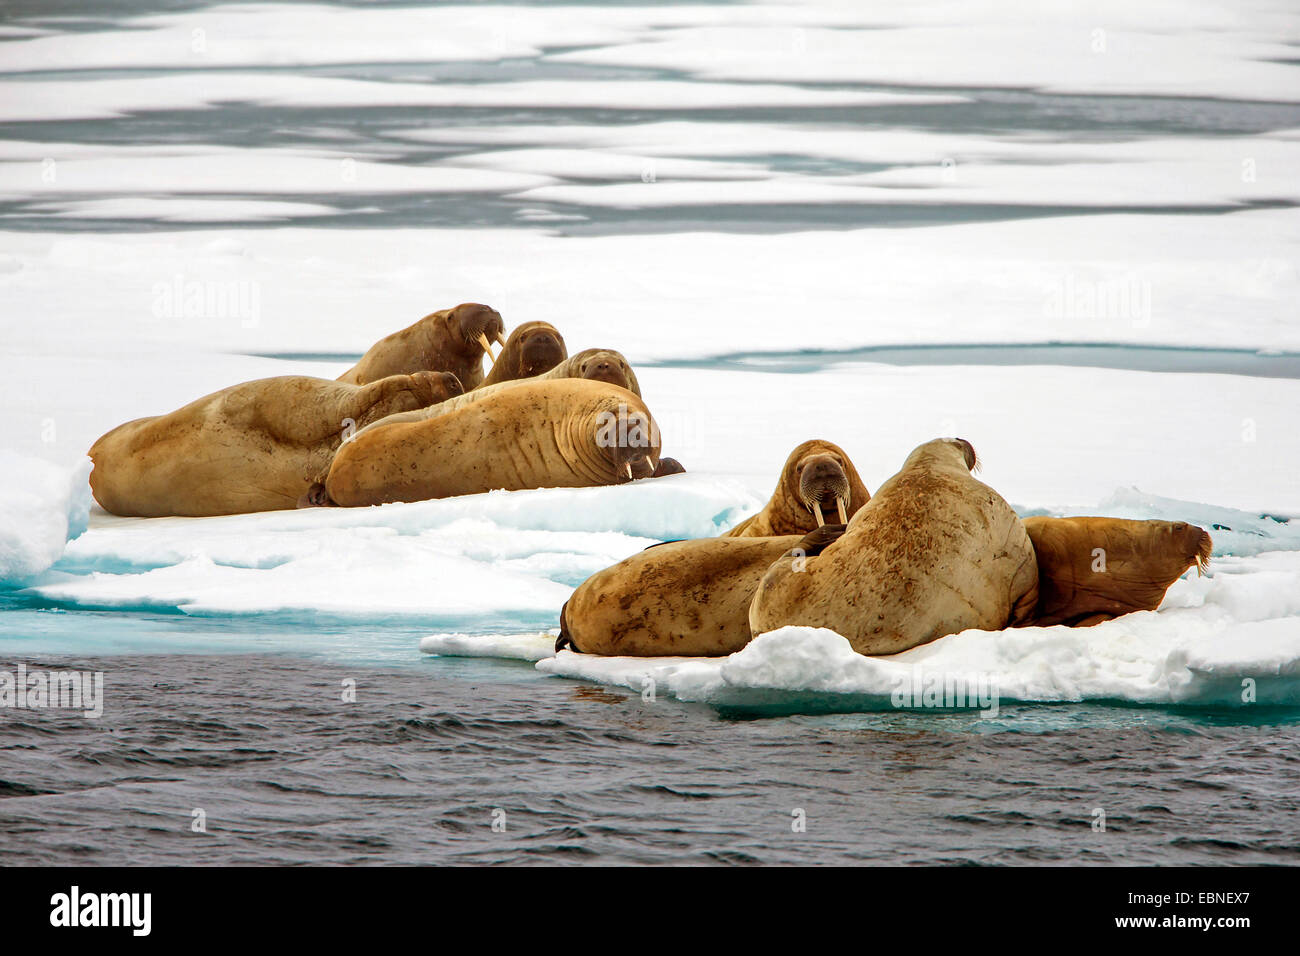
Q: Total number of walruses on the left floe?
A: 5